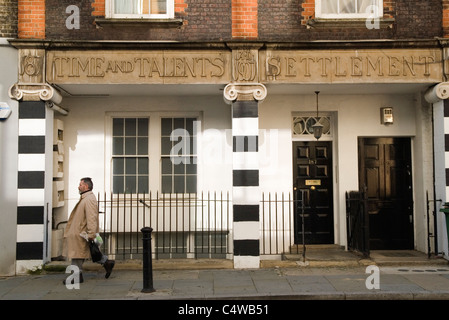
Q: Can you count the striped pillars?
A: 3